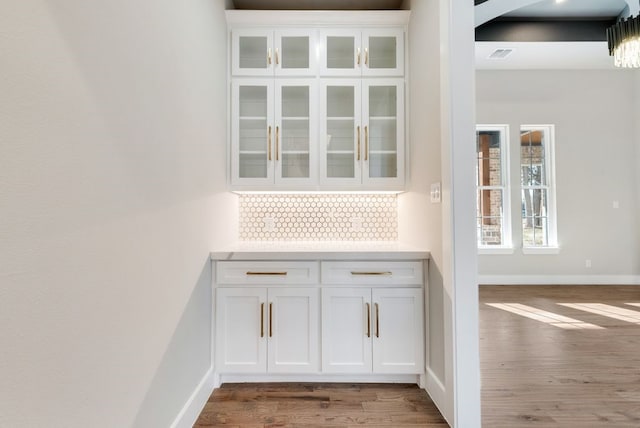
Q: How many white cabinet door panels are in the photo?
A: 12